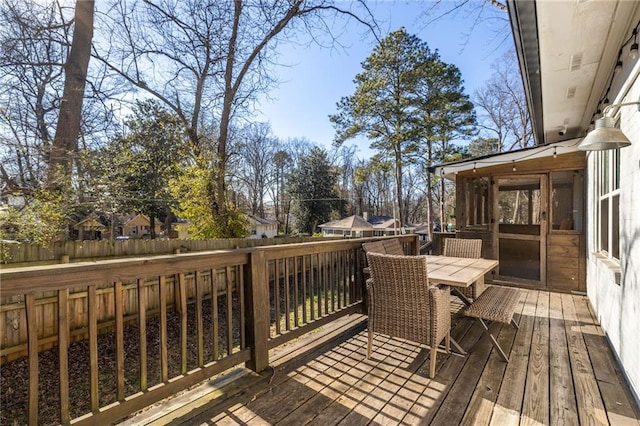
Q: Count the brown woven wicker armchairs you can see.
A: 2